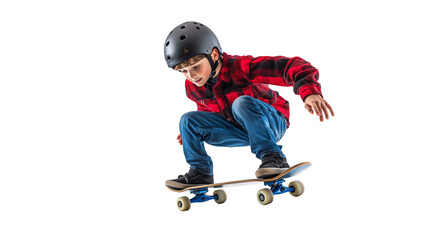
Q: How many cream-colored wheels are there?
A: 4